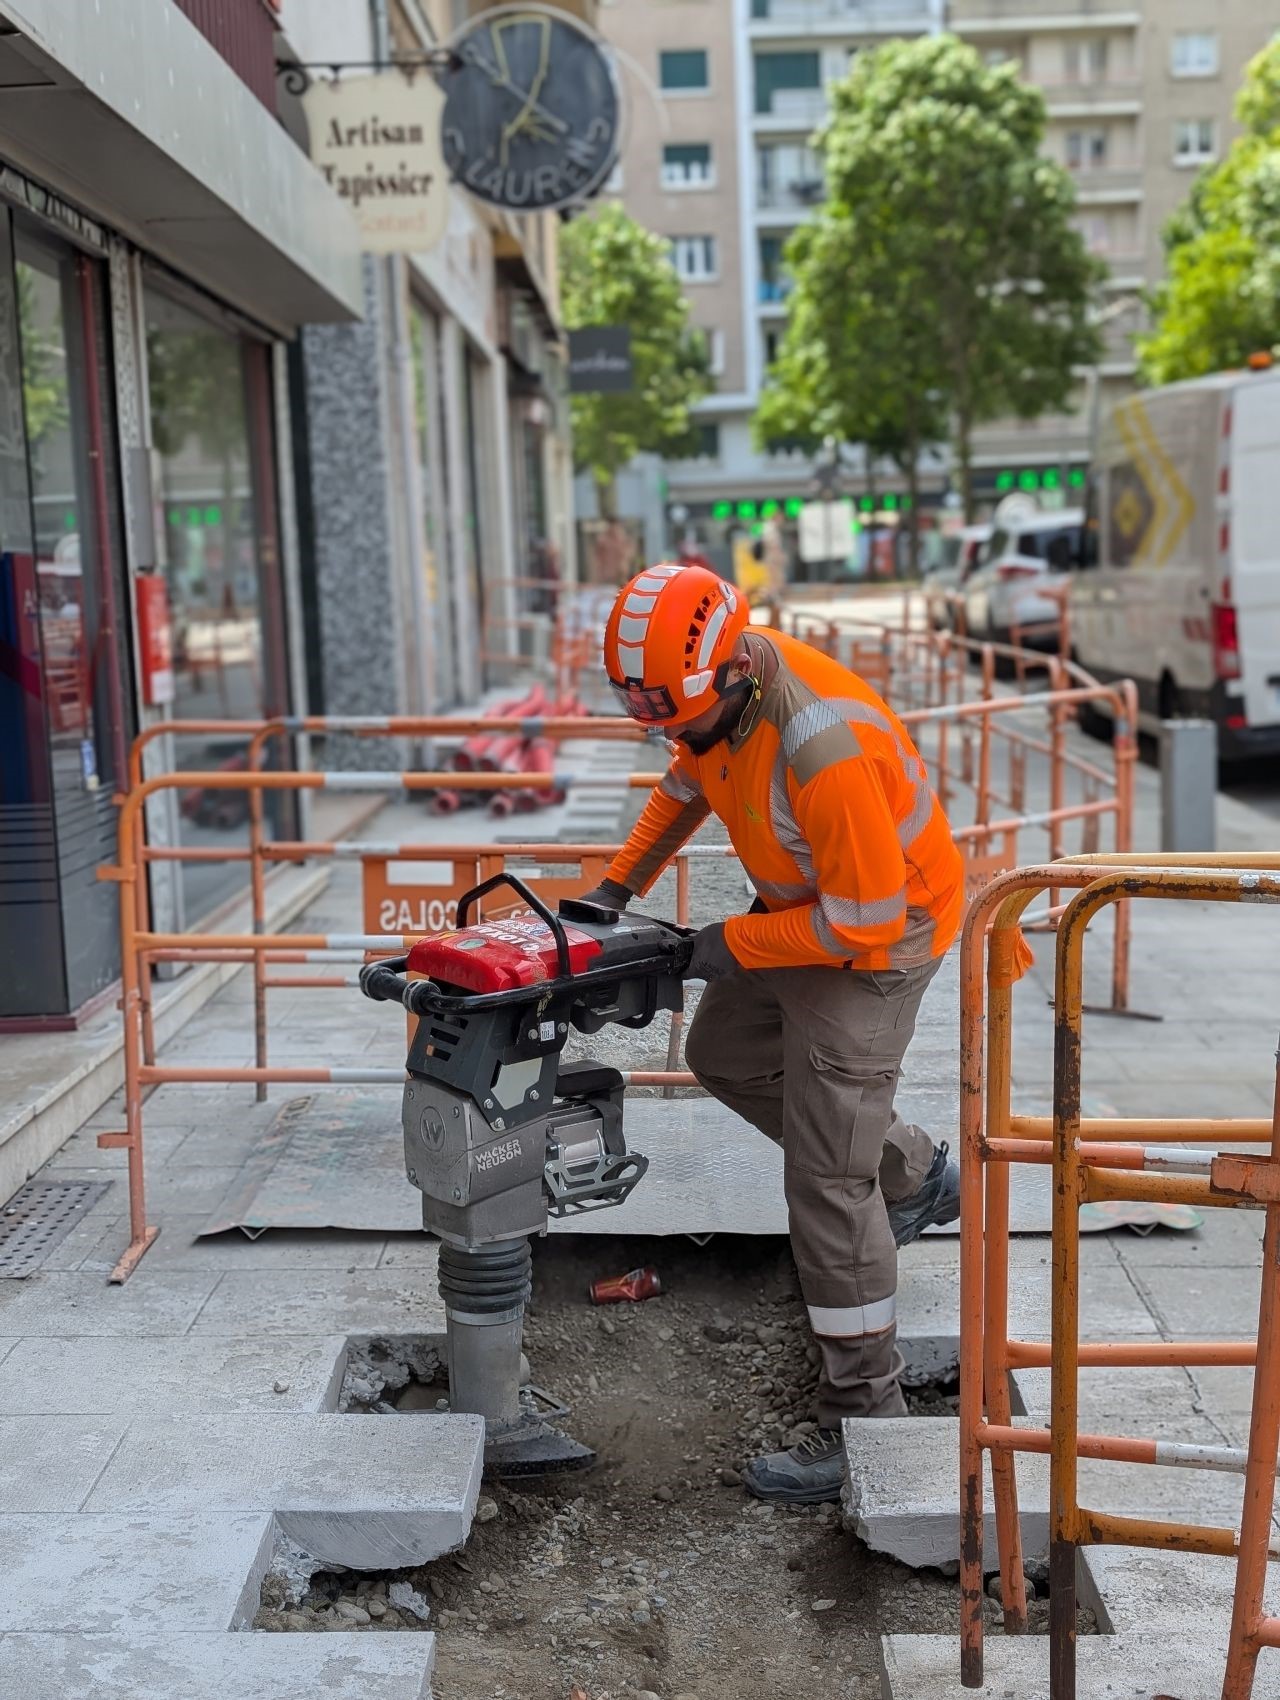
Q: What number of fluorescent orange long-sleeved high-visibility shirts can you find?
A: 1